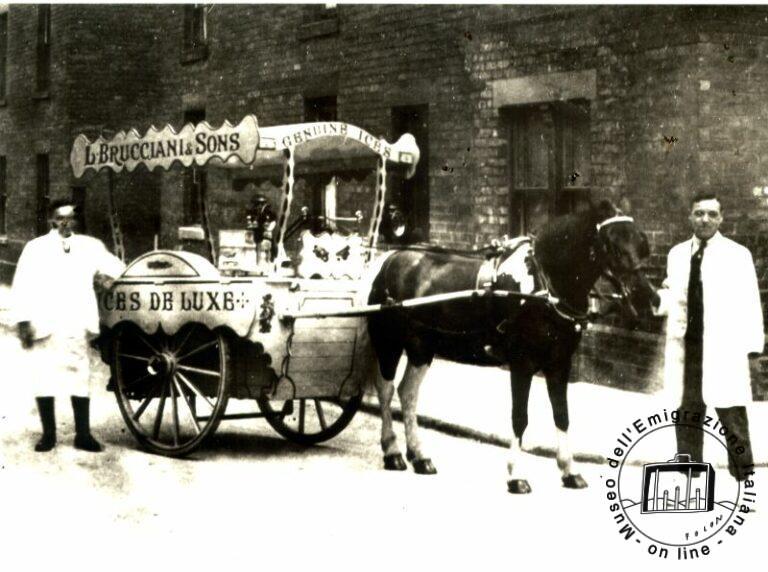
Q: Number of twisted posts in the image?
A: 4